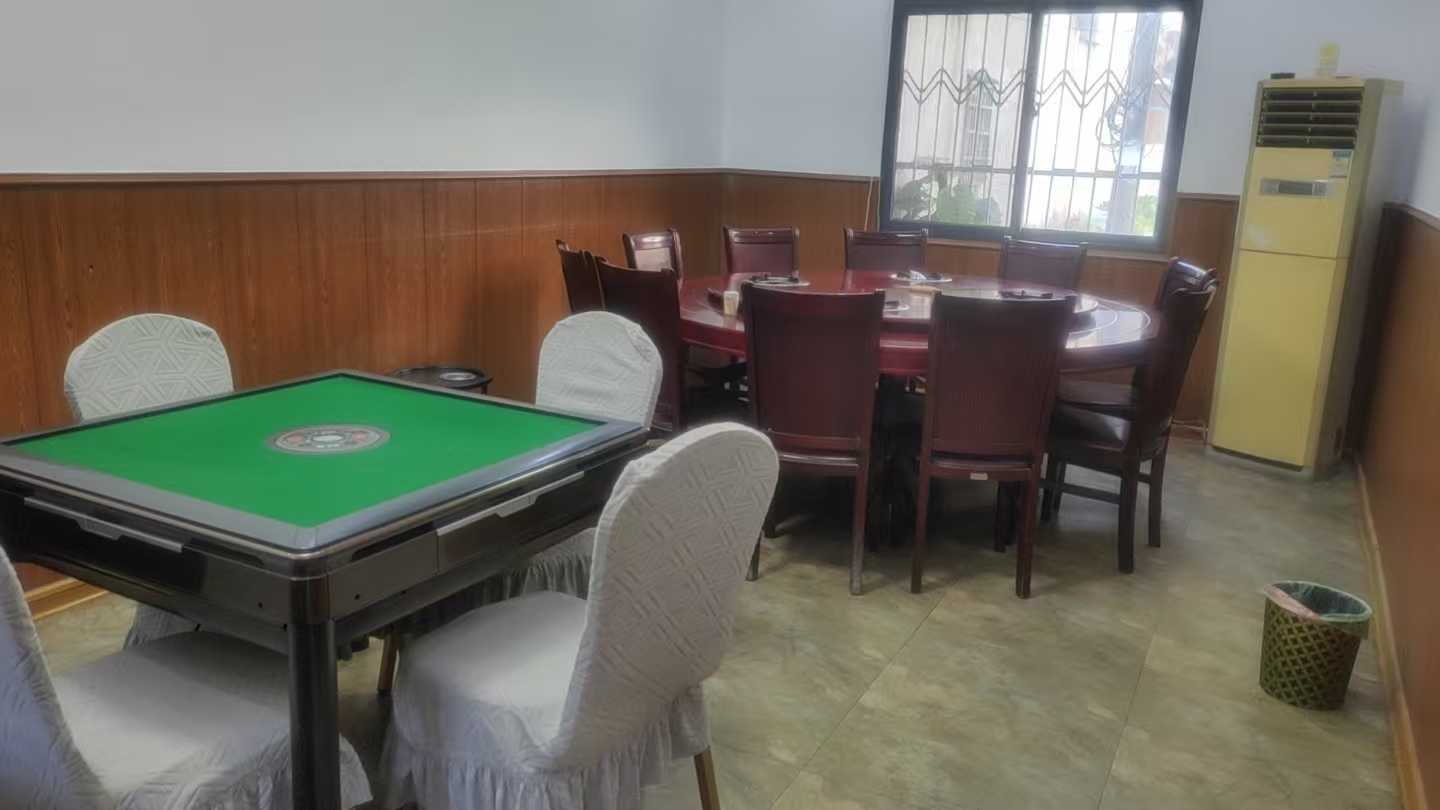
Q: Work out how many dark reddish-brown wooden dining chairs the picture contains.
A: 10